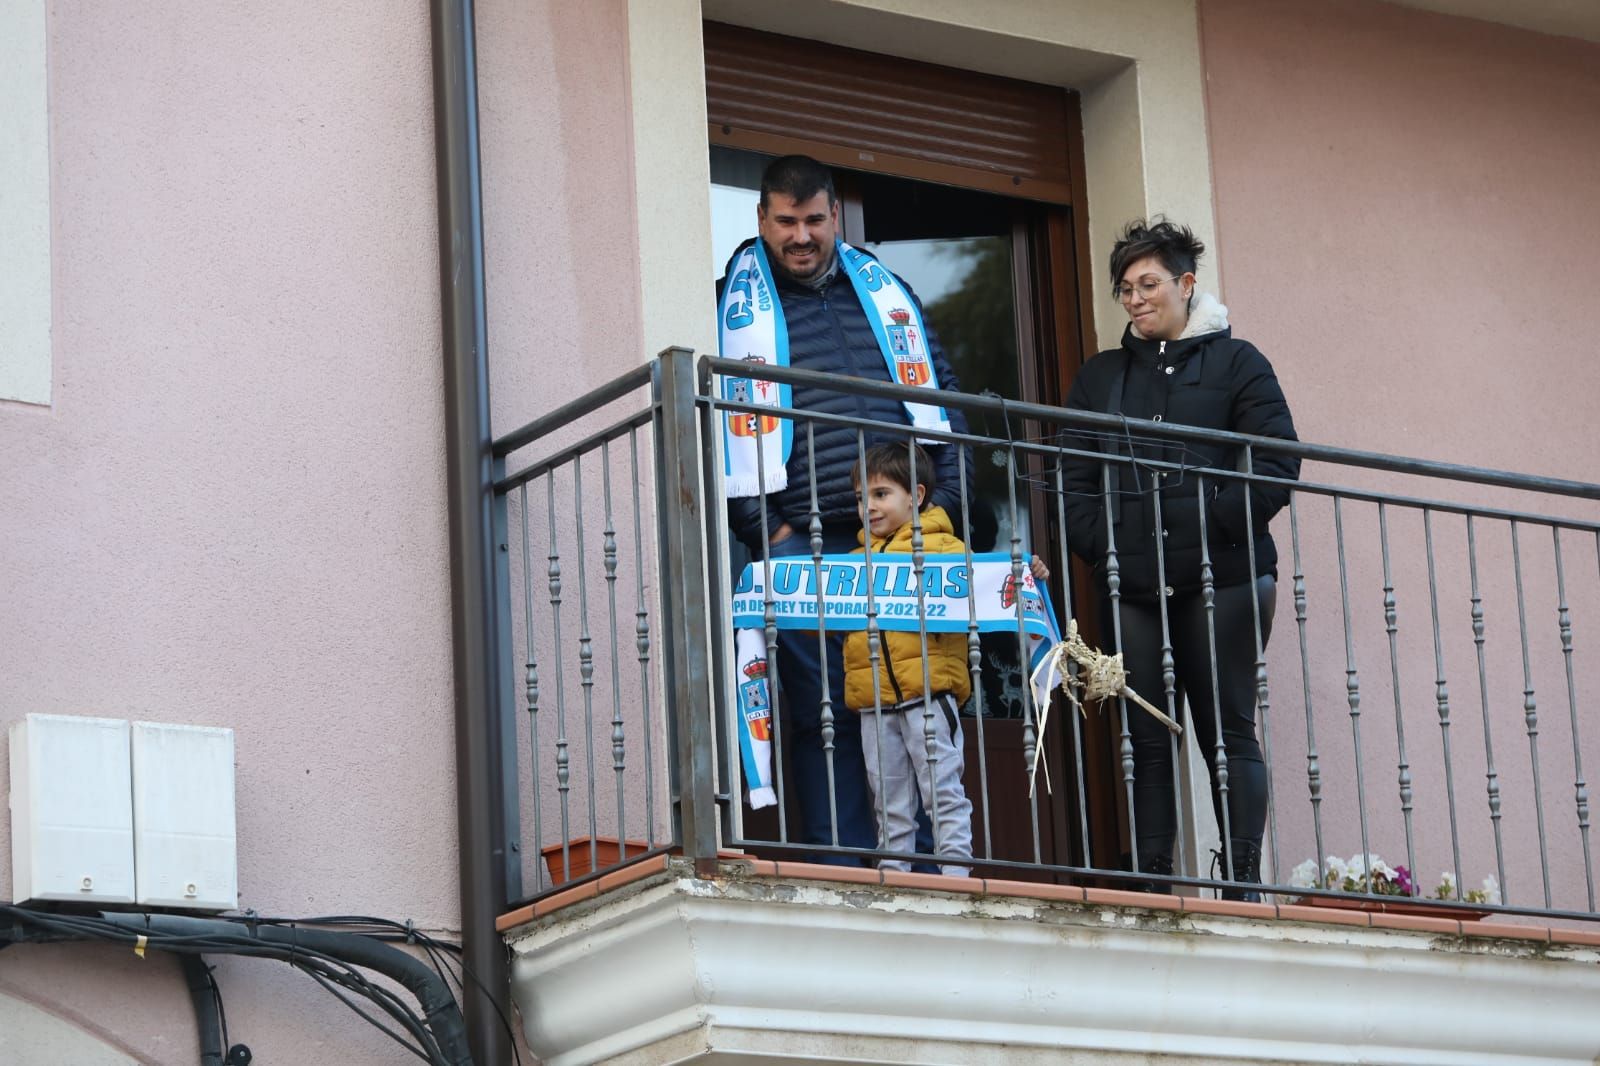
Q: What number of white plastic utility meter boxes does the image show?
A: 2